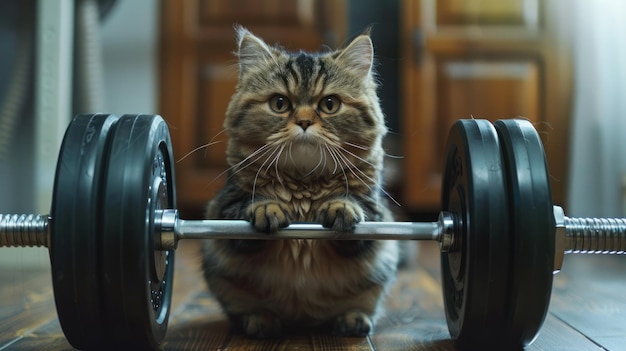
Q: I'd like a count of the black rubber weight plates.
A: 4